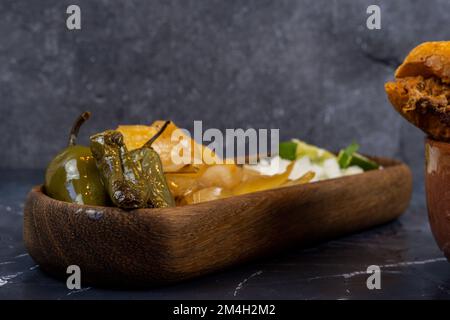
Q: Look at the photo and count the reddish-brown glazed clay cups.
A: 1